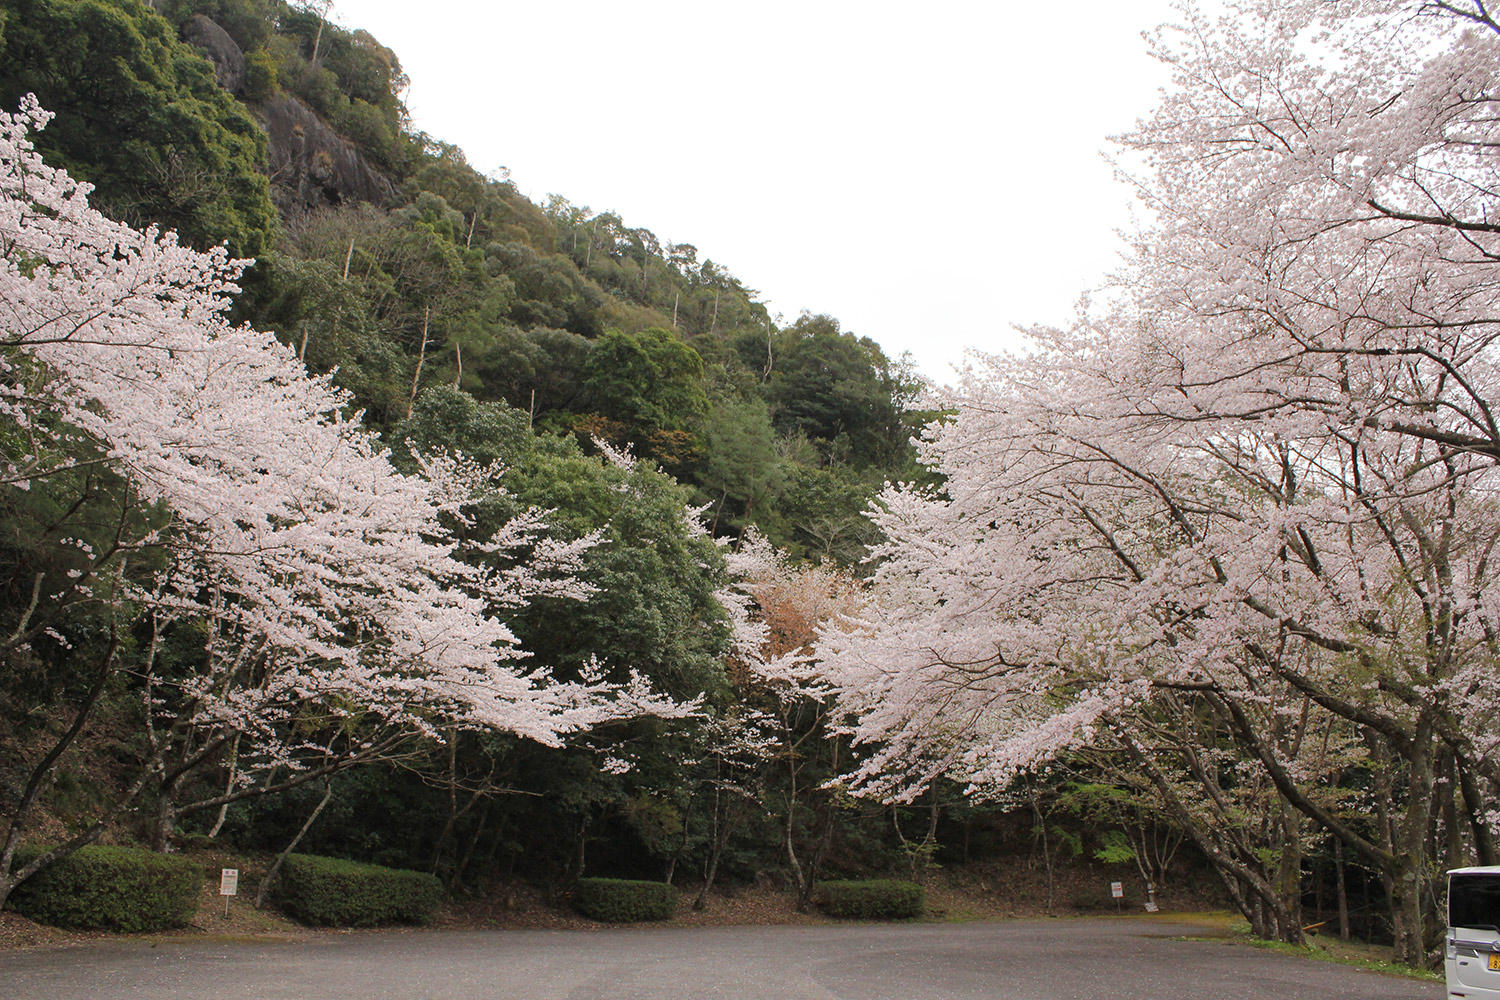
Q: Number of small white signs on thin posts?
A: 2